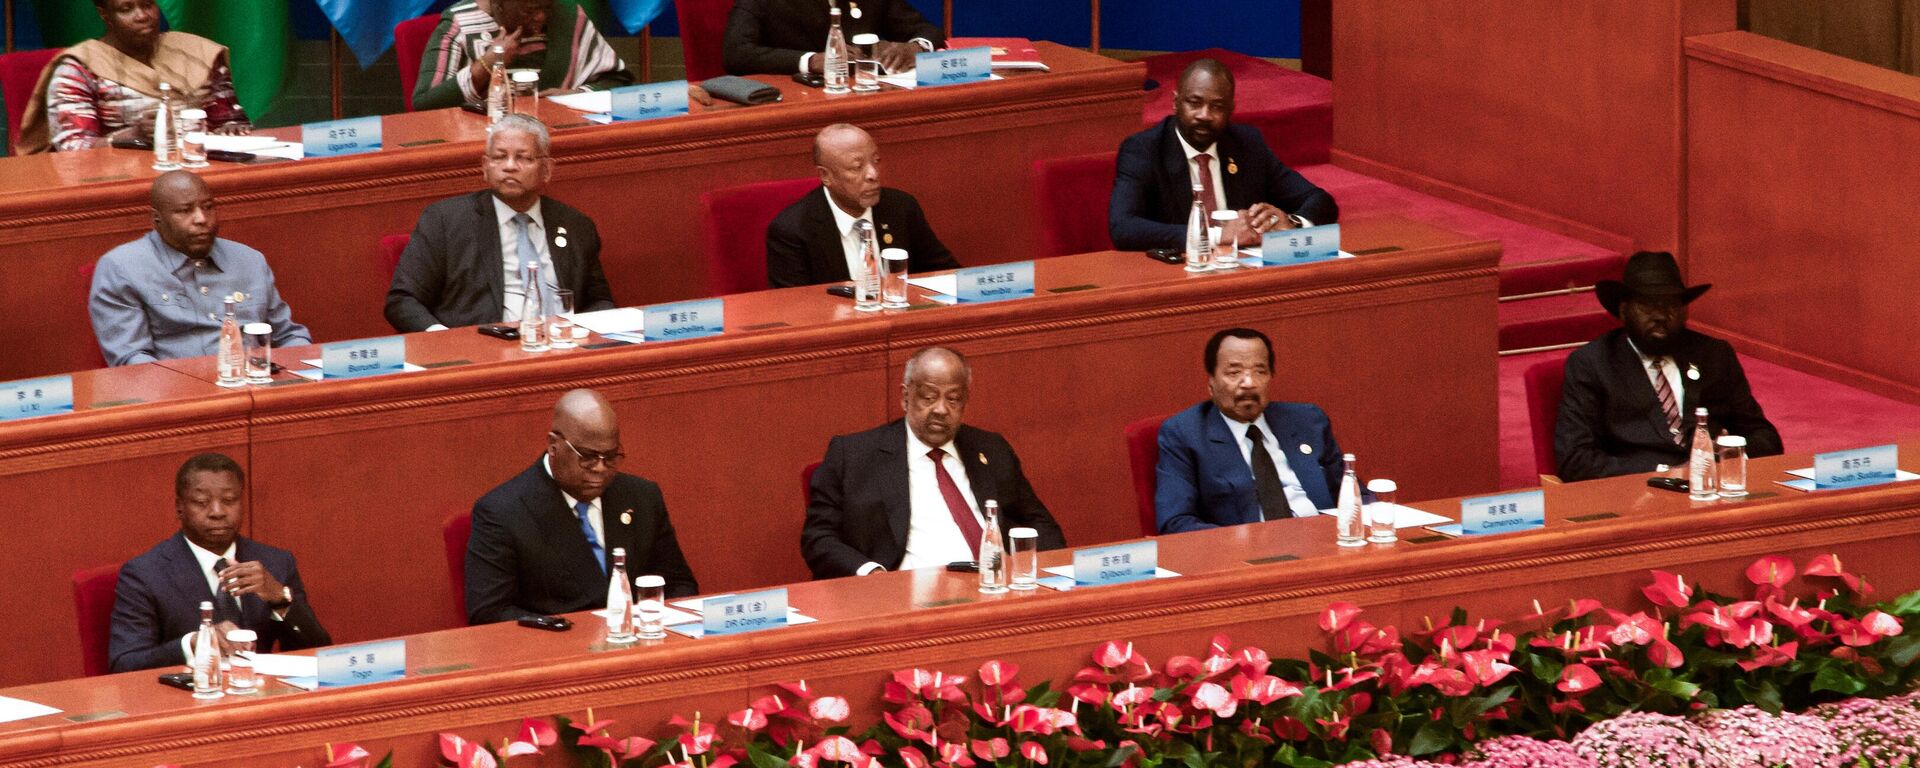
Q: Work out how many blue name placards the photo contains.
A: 13